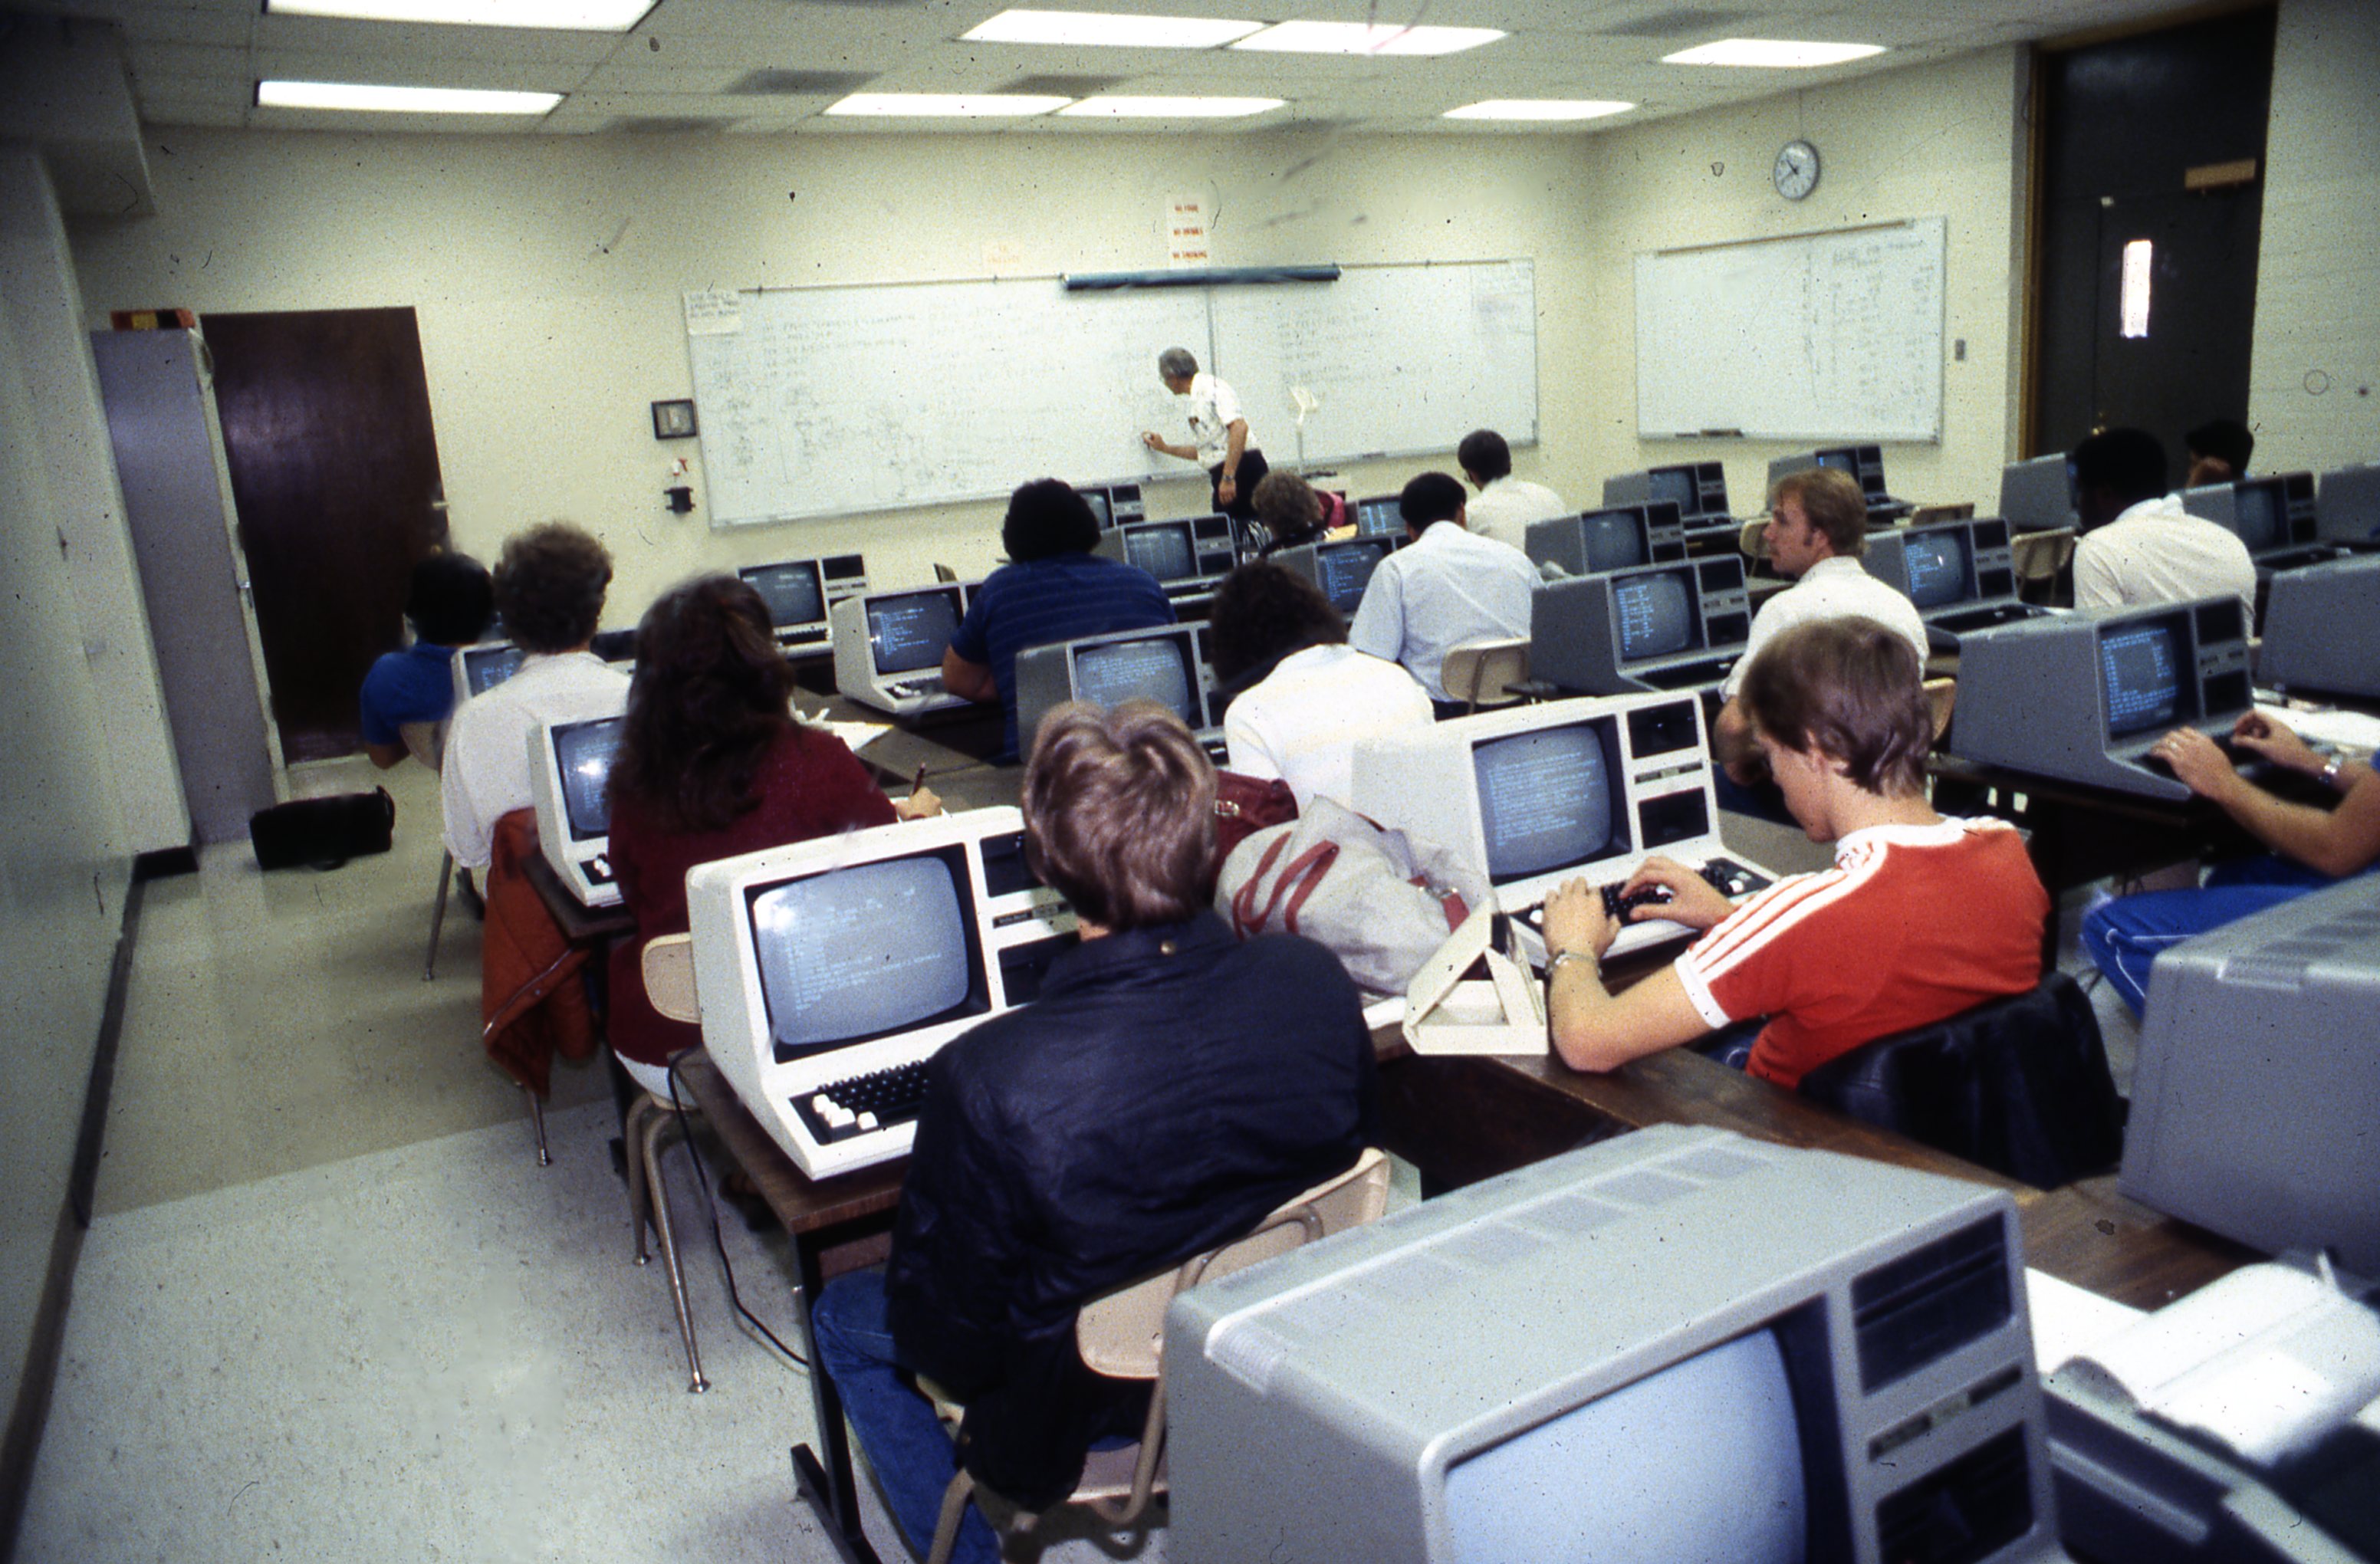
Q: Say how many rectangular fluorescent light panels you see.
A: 8